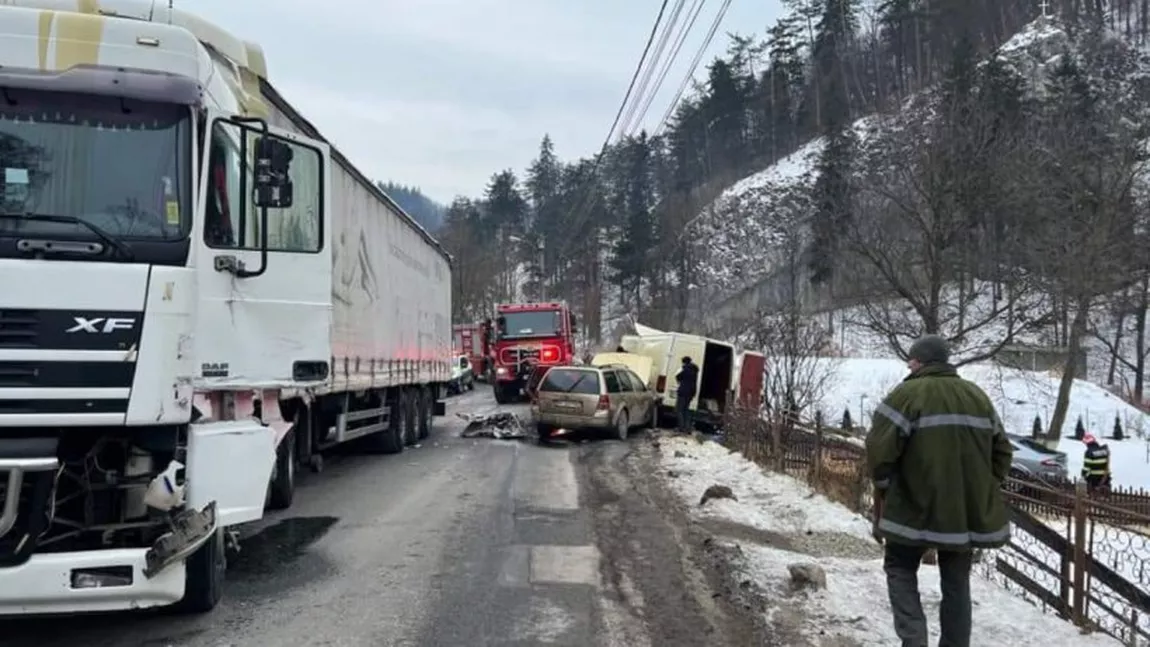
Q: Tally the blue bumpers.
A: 0